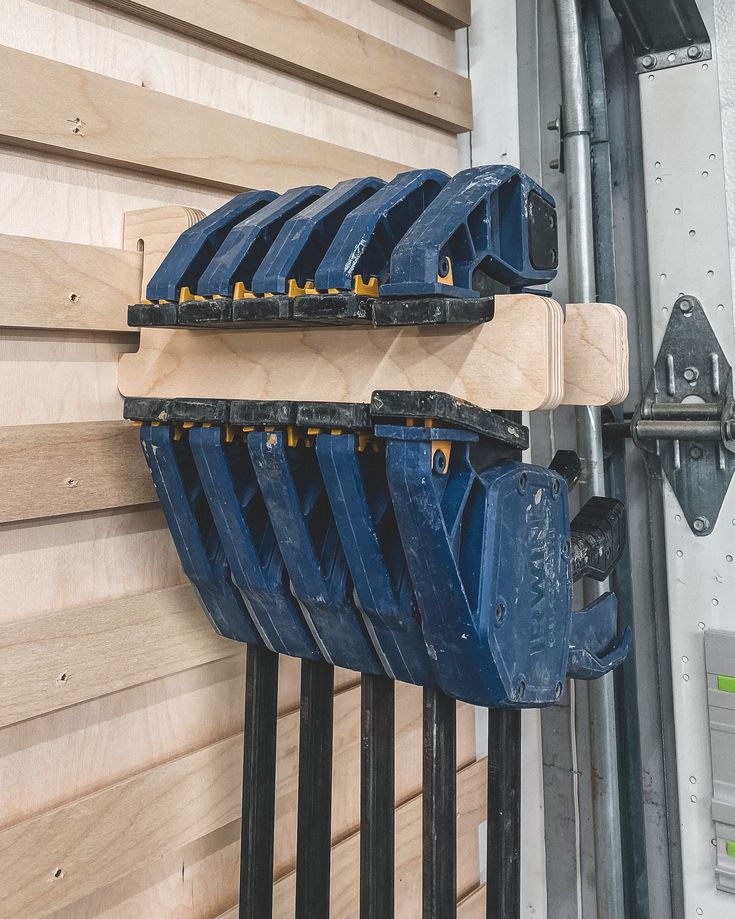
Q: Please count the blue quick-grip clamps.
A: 5